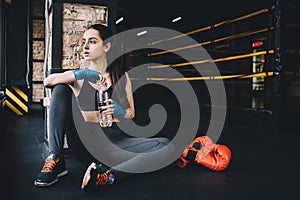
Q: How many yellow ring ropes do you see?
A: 4